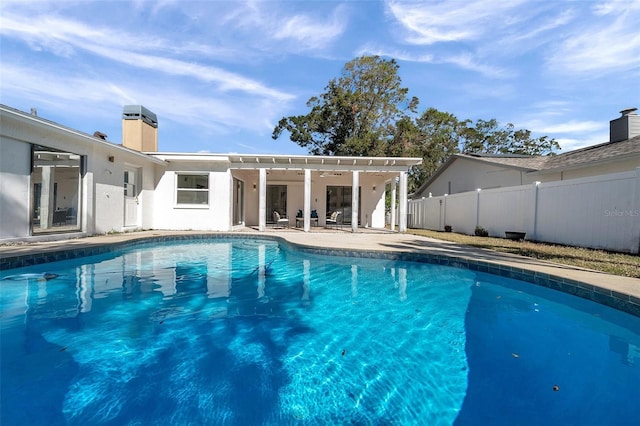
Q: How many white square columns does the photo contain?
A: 5